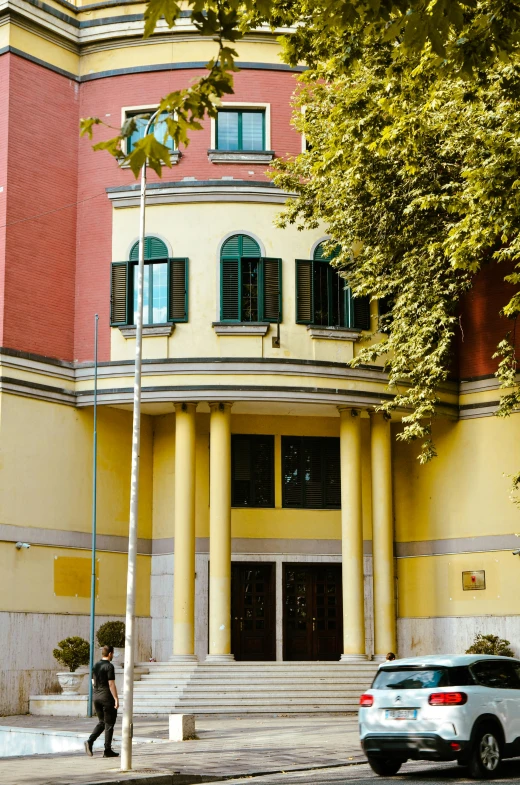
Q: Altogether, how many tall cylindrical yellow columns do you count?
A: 4